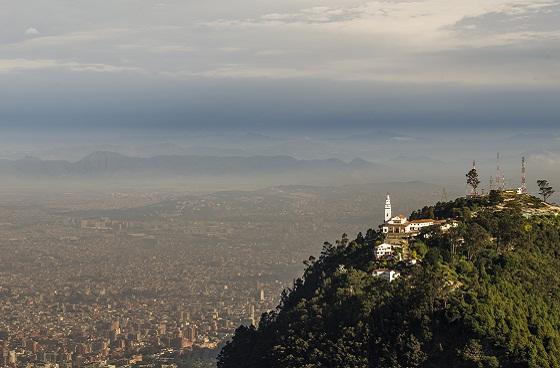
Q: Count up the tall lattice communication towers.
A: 3